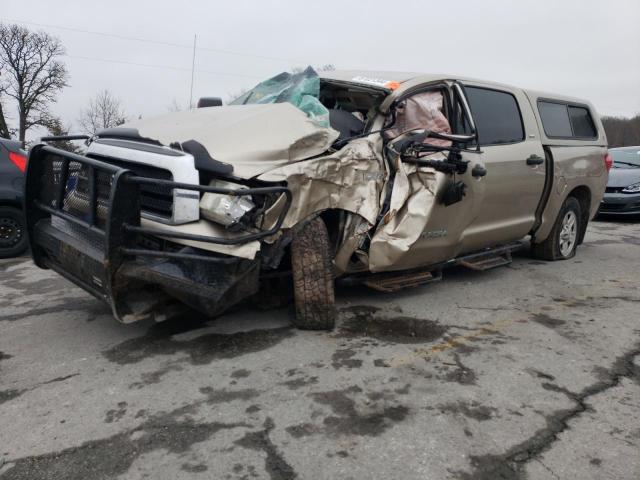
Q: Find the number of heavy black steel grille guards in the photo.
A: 1